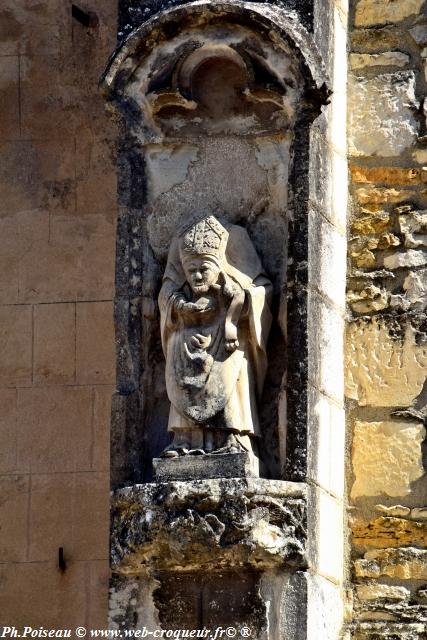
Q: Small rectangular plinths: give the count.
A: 1